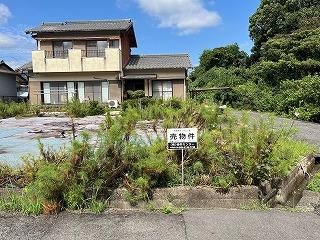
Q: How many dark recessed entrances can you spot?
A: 1